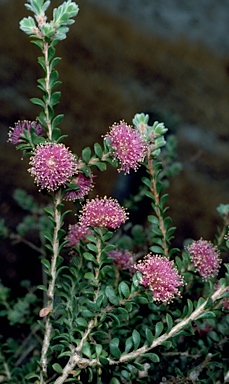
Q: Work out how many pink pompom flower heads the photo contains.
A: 9